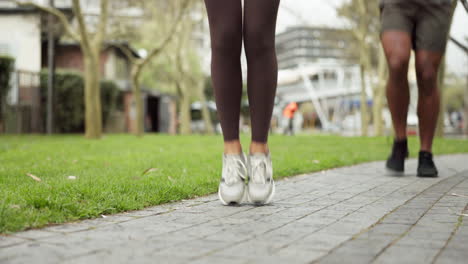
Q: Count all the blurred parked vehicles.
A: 1